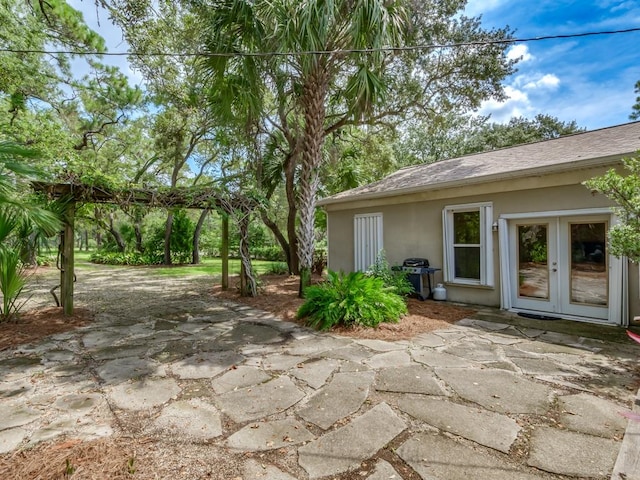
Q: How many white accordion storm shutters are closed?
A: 1